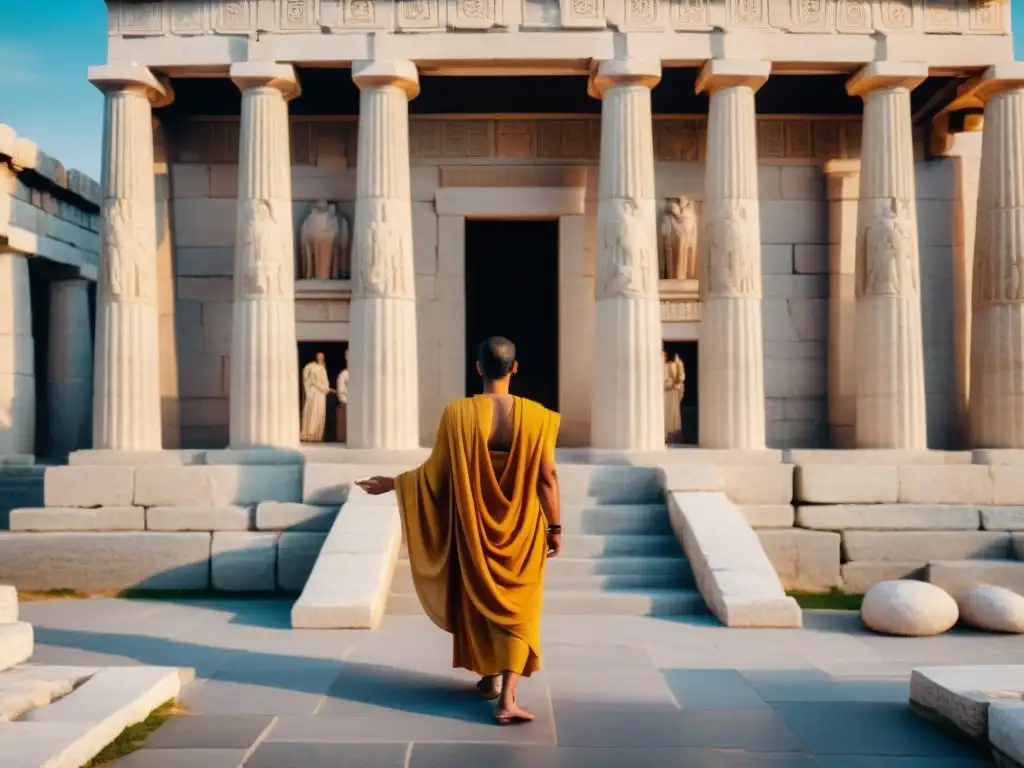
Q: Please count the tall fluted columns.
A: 7